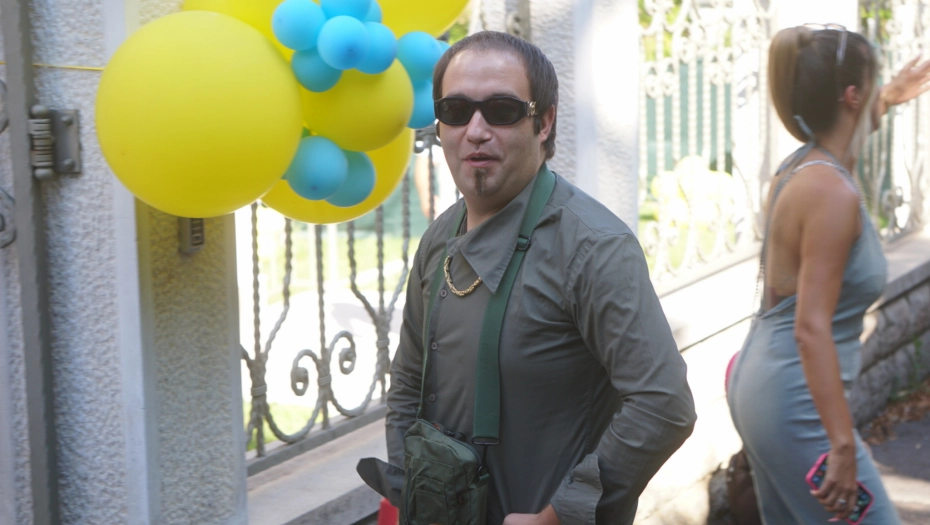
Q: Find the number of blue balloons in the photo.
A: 11